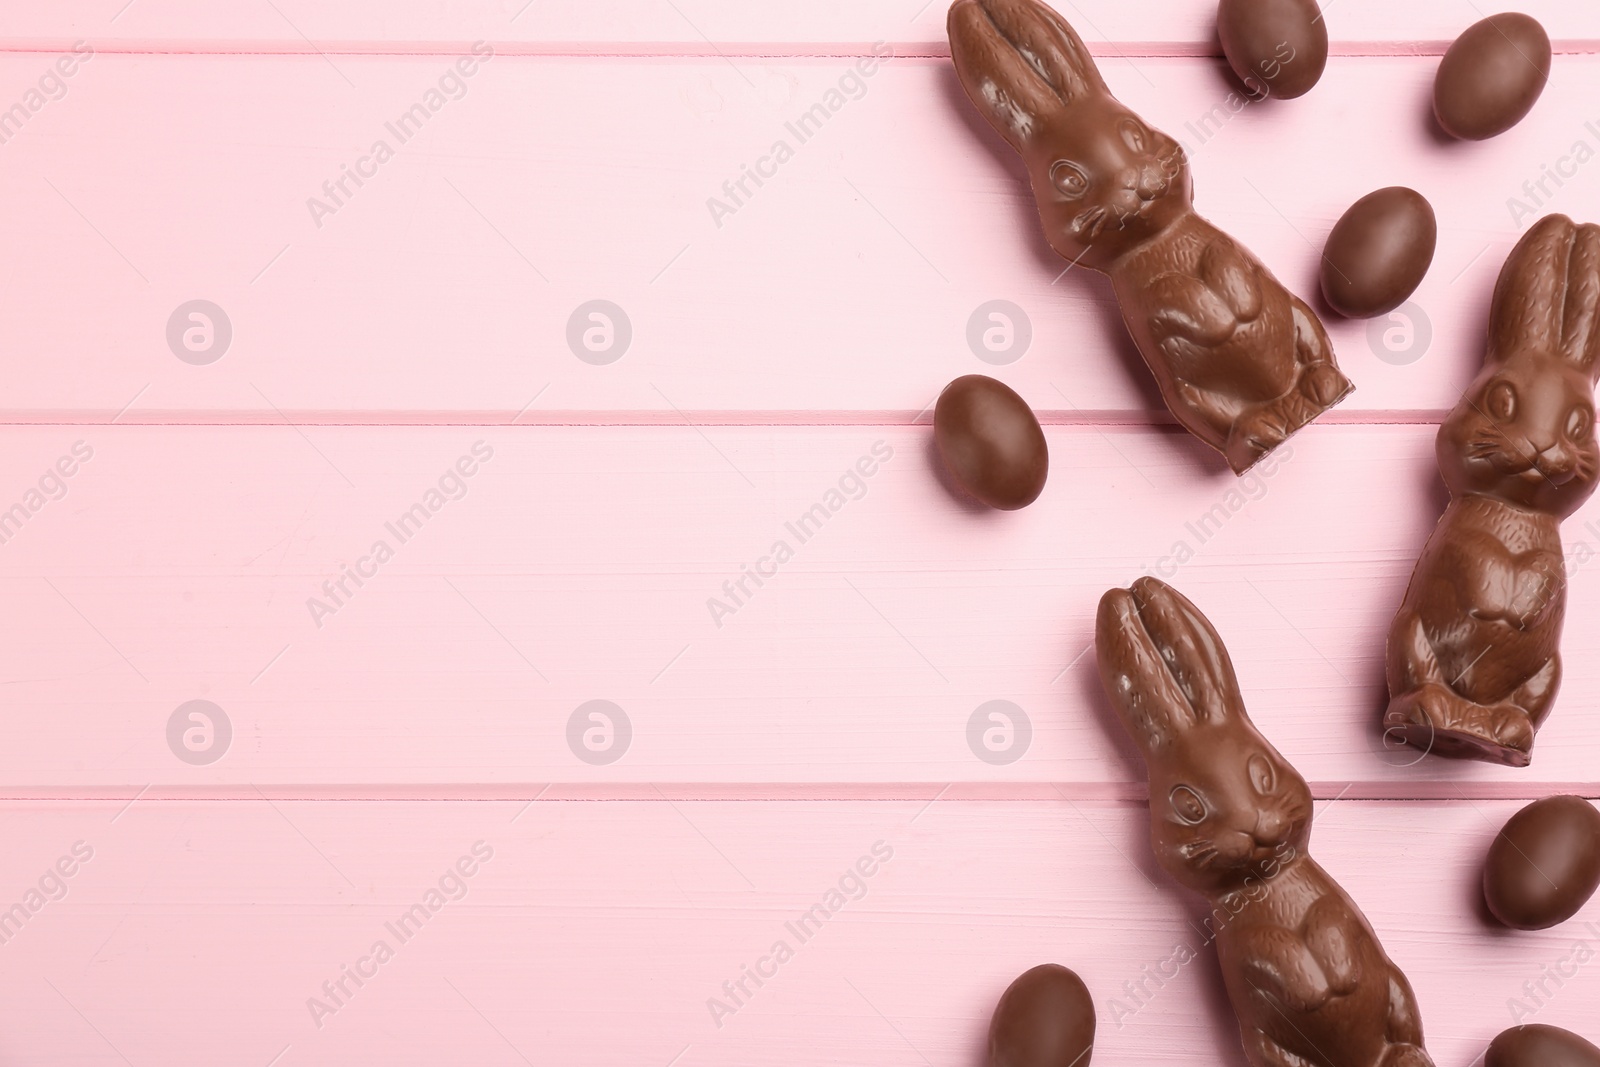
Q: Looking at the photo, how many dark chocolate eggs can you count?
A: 7